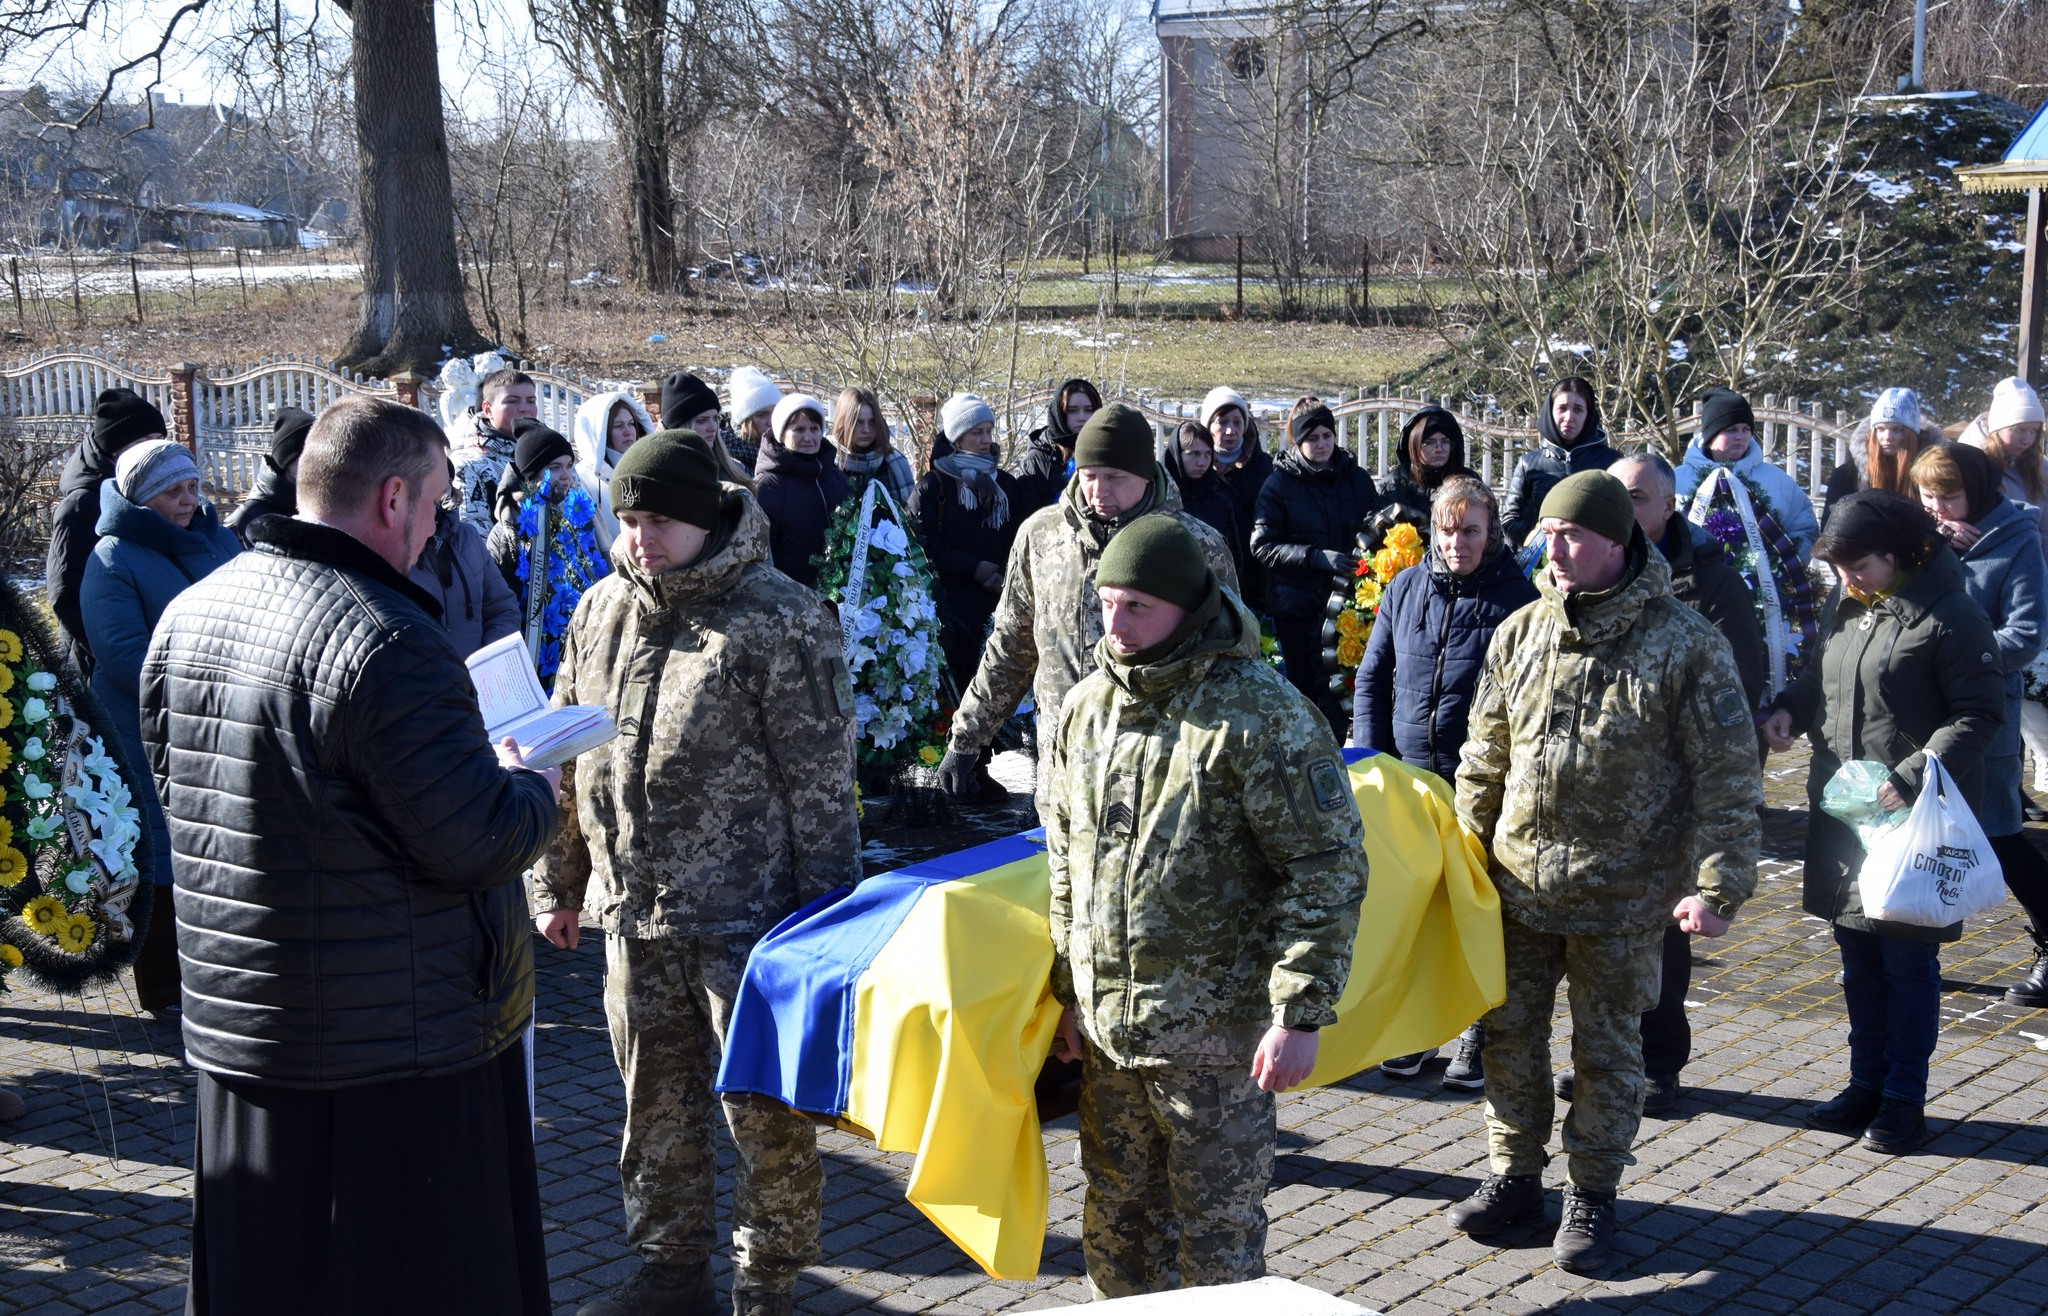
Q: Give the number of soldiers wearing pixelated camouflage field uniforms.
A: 4